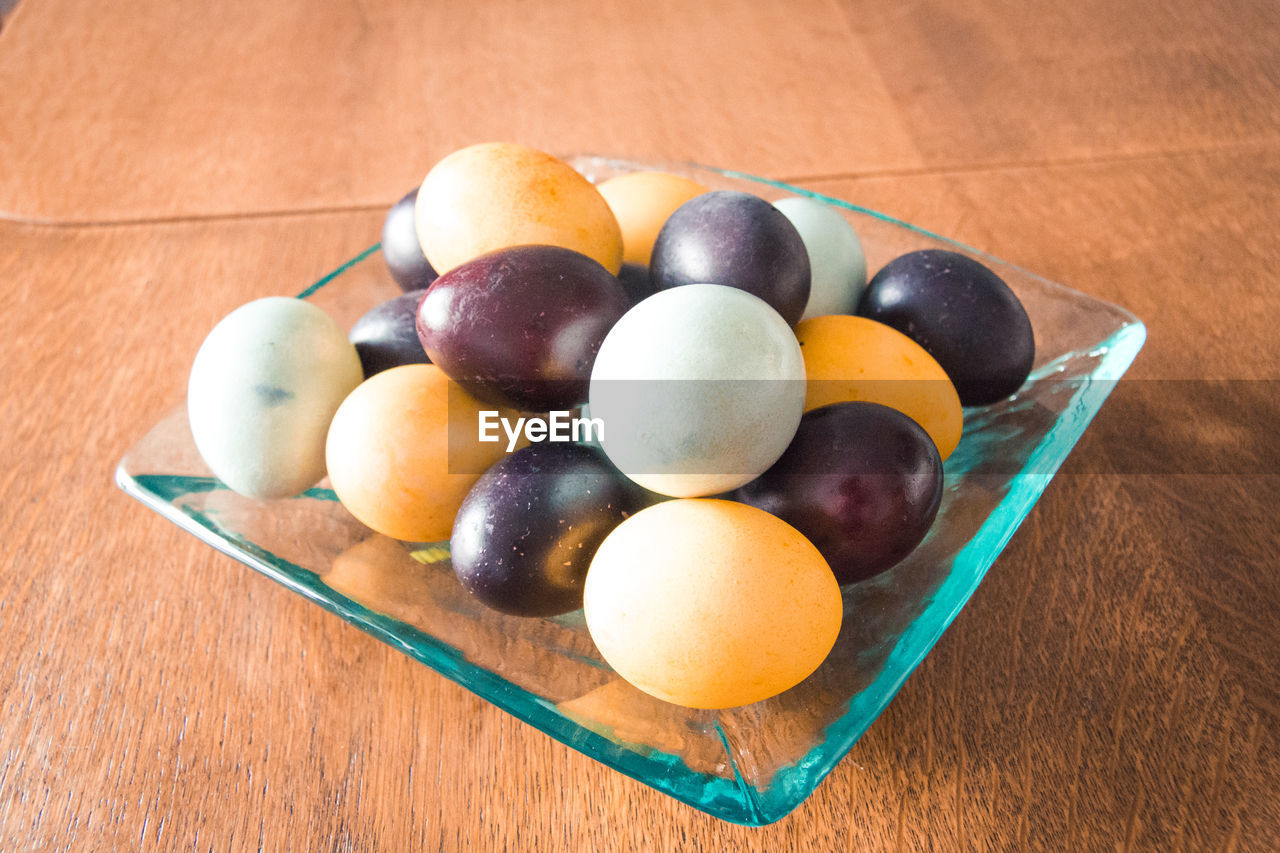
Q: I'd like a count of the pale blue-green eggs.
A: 3